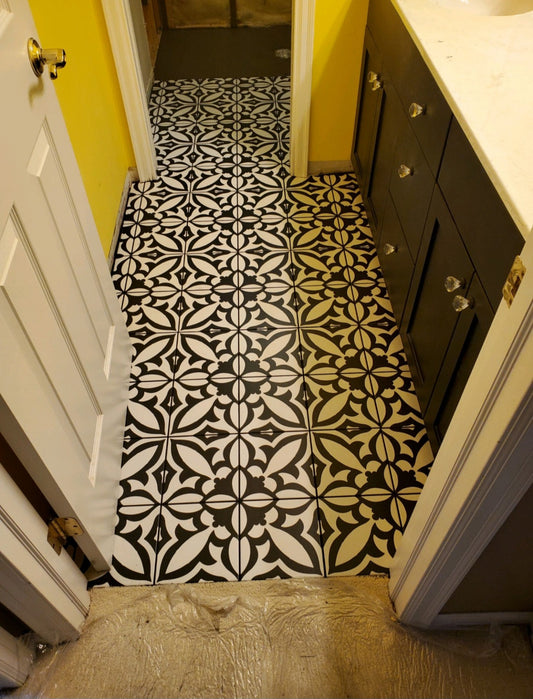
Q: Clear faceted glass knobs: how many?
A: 7